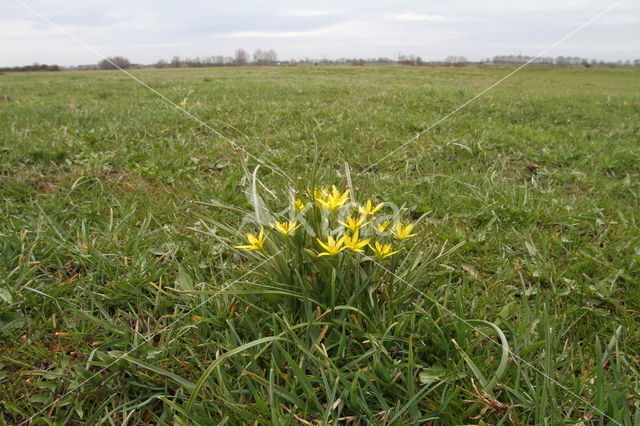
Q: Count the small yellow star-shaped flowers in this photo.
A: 12